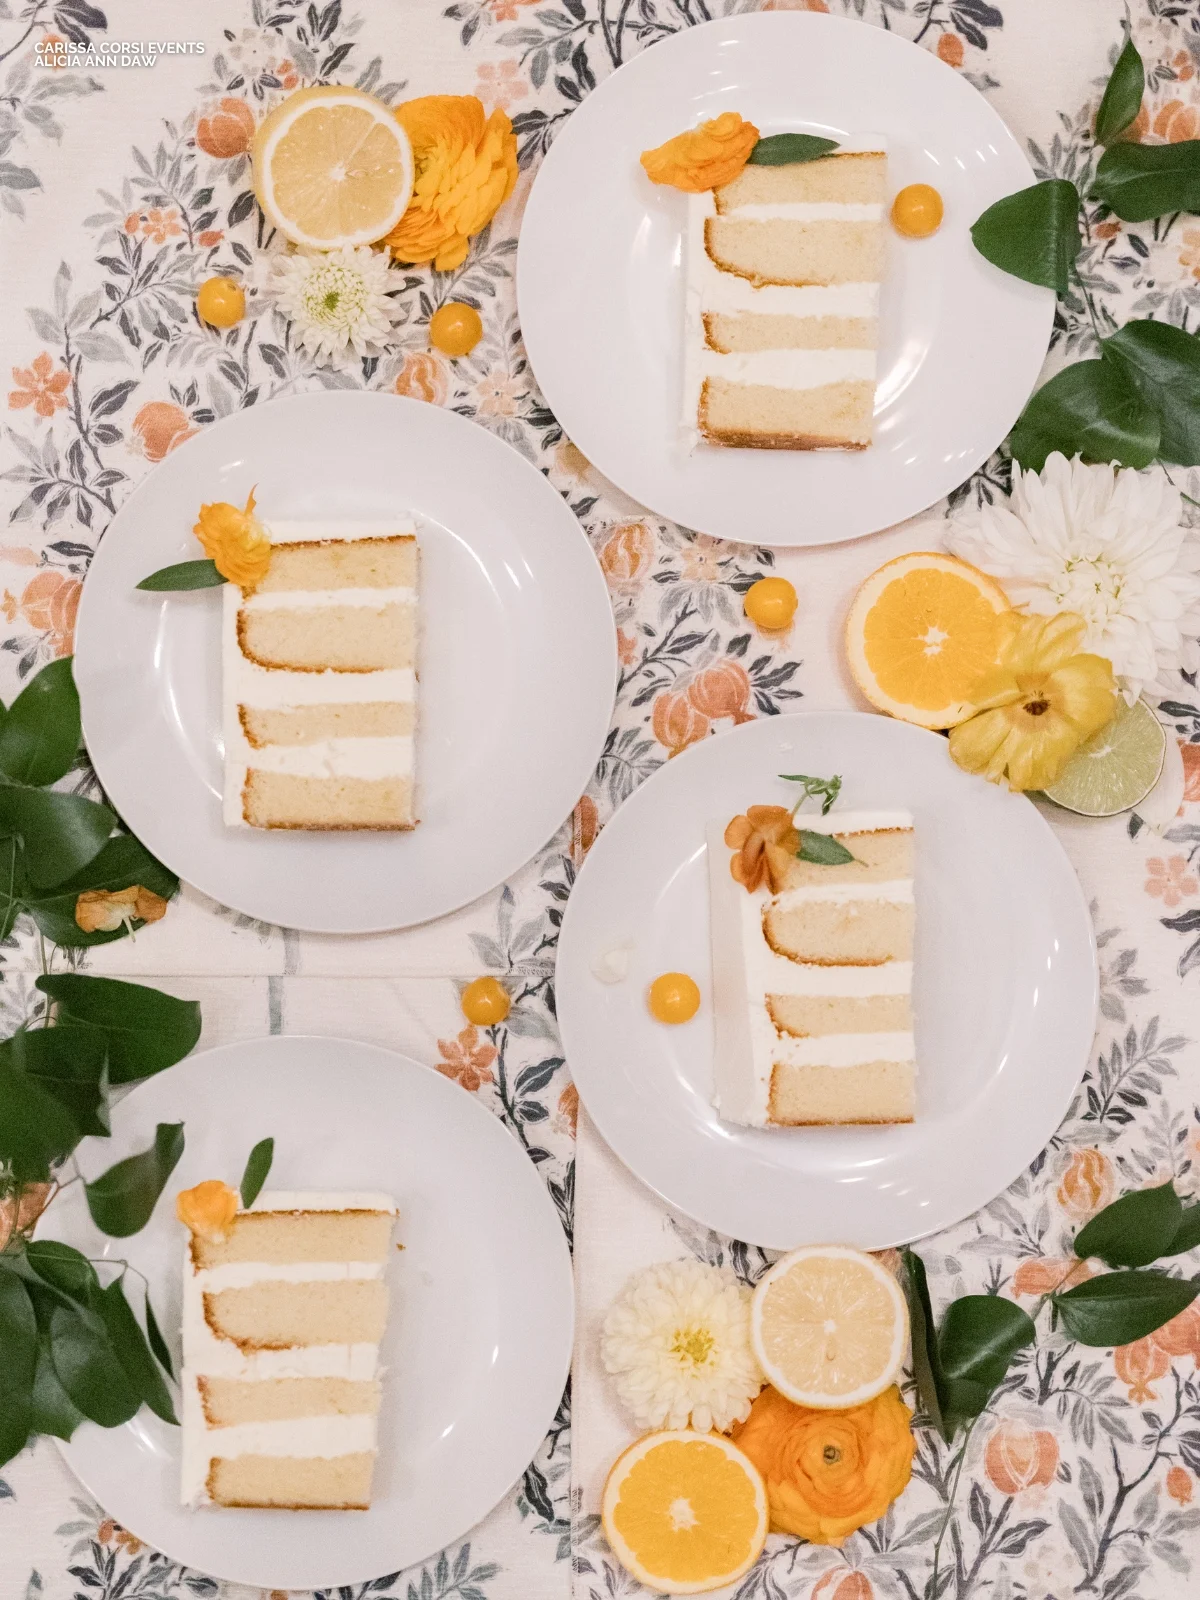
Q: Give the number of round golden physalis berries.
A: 6